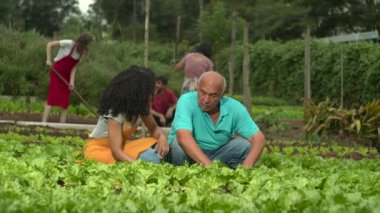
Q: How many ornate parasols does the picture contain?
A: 0